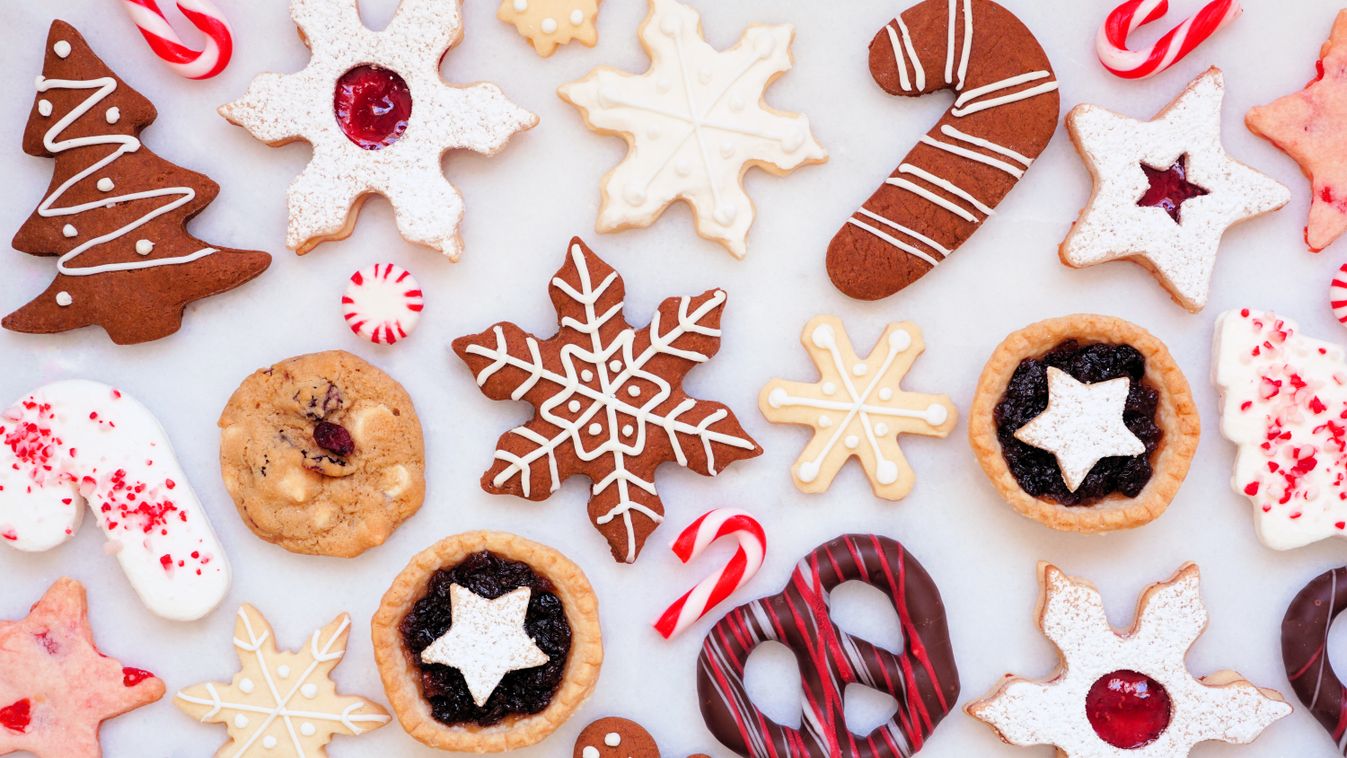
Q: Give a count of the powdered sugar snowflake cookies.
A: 2